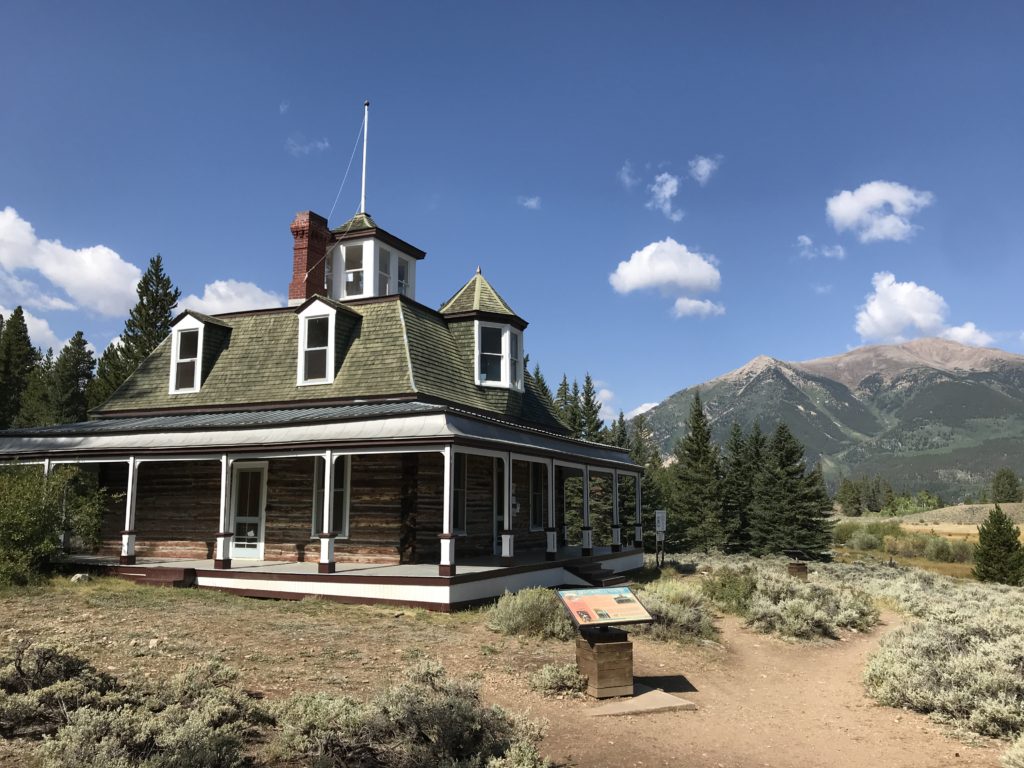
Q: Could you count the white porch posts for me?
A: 10